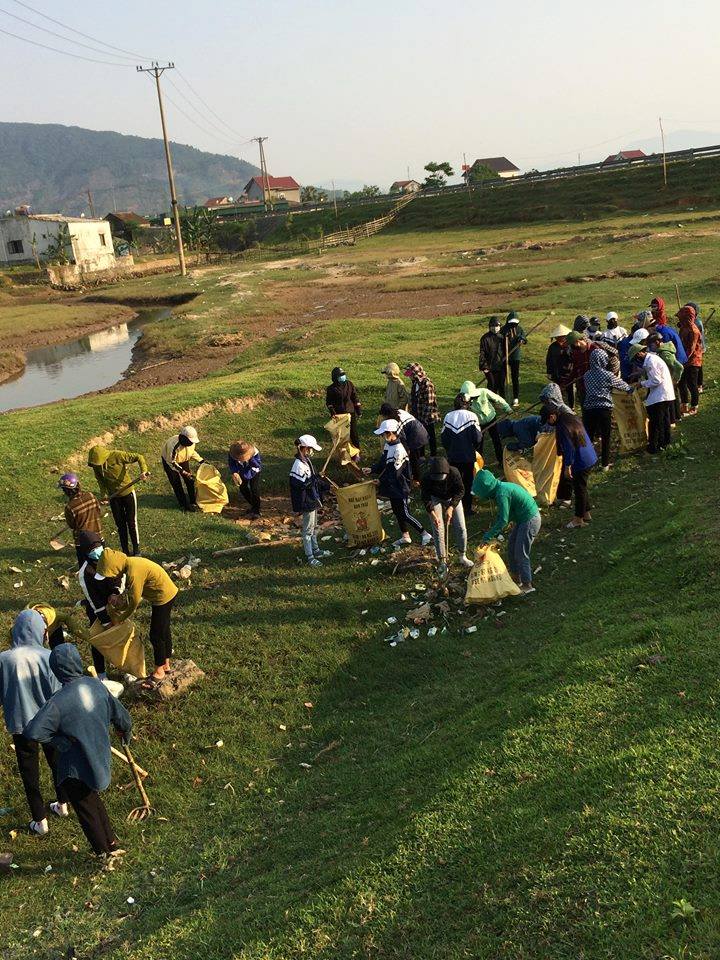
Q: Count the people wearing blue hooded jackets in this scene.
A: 2